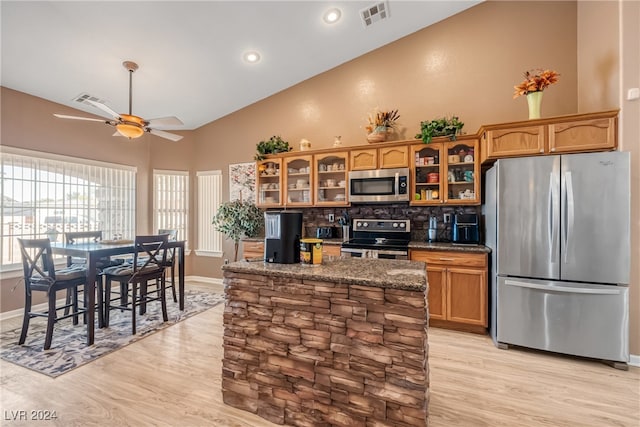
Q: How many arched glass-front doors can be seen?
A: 5